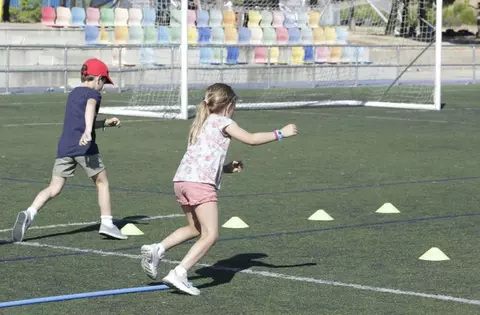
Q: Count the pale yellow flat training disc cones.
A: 5